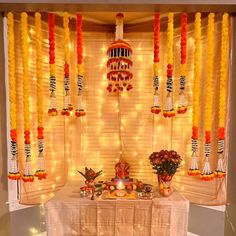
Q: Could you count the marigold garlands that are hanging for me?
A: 12